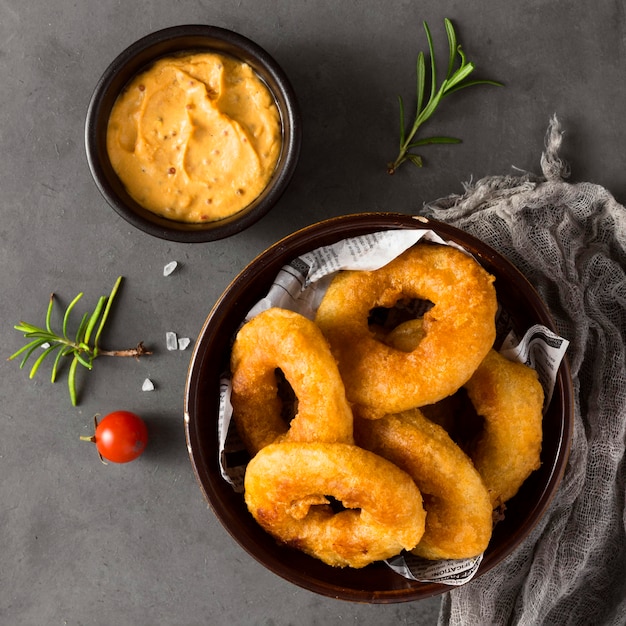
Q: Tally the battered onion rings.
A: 5